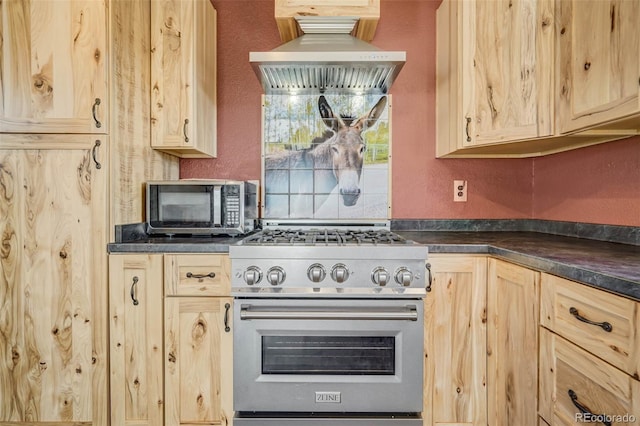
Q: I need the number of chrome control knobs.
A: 6